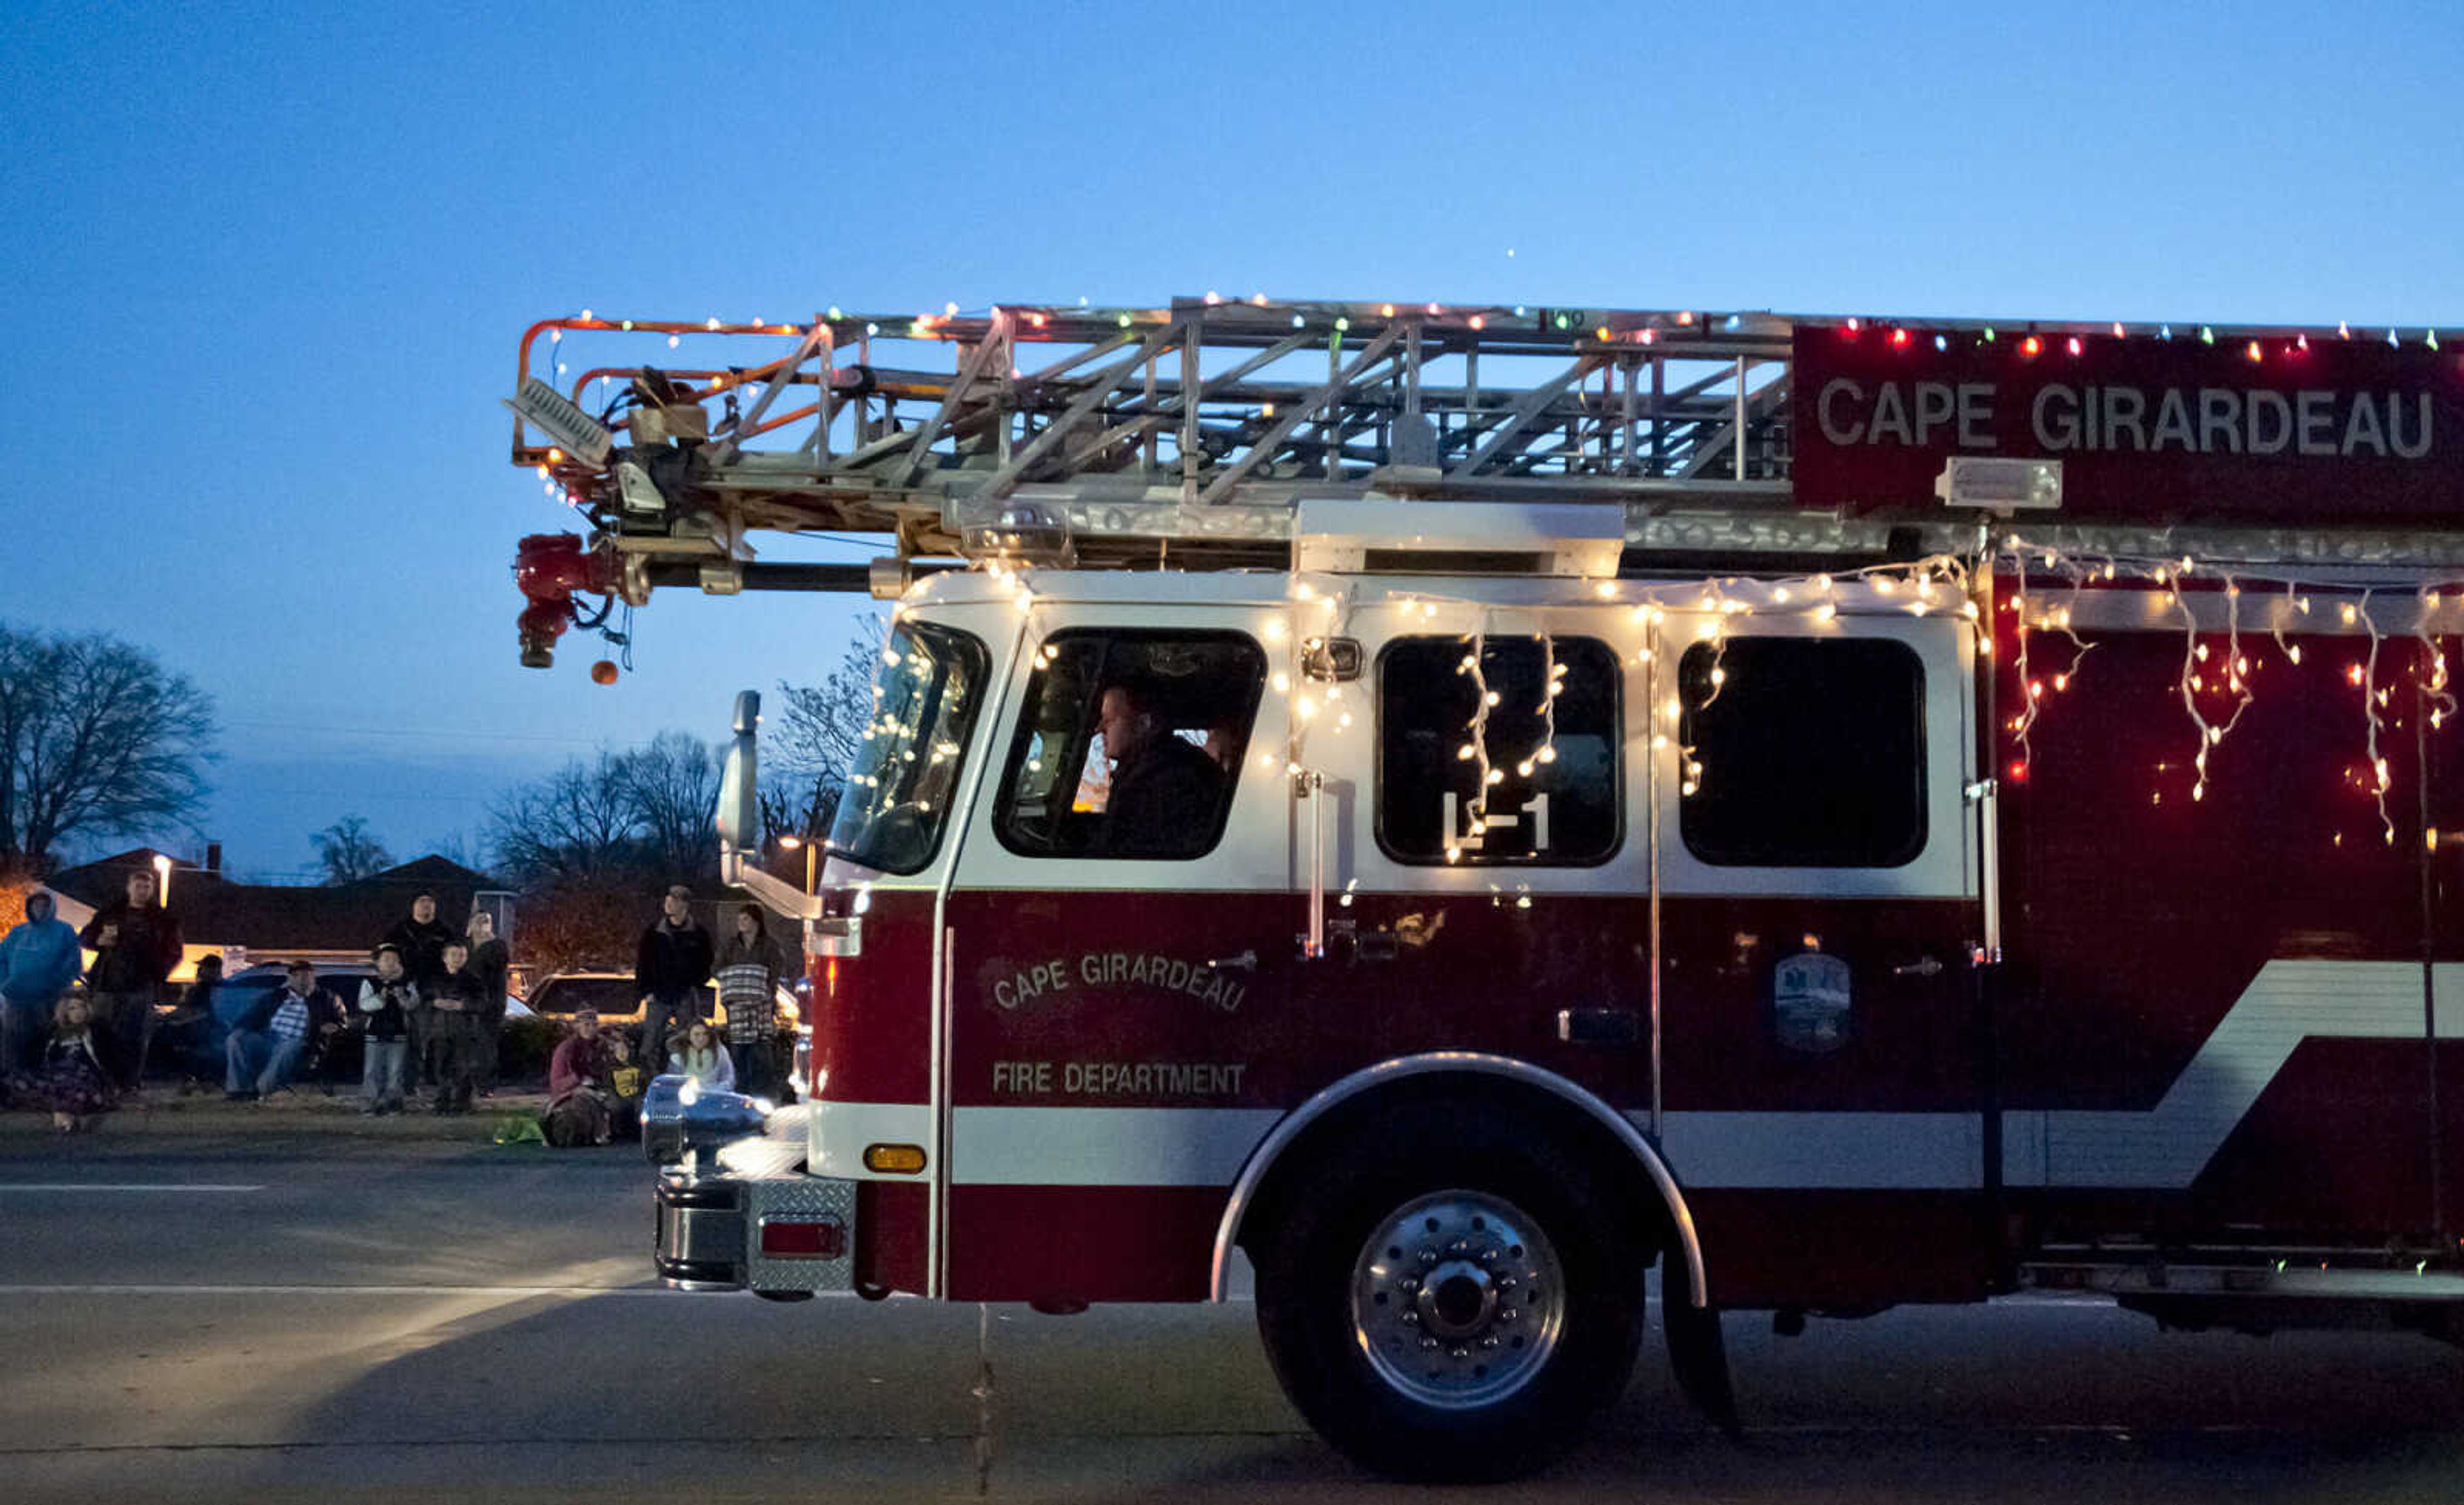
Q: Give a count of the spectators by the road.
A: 14